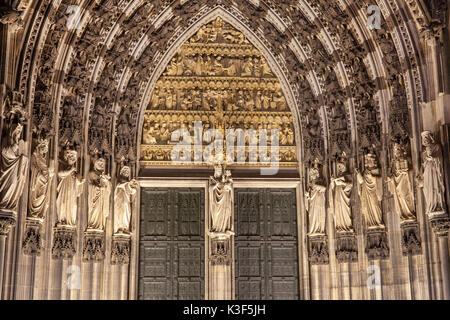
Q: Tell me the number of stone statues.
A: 11